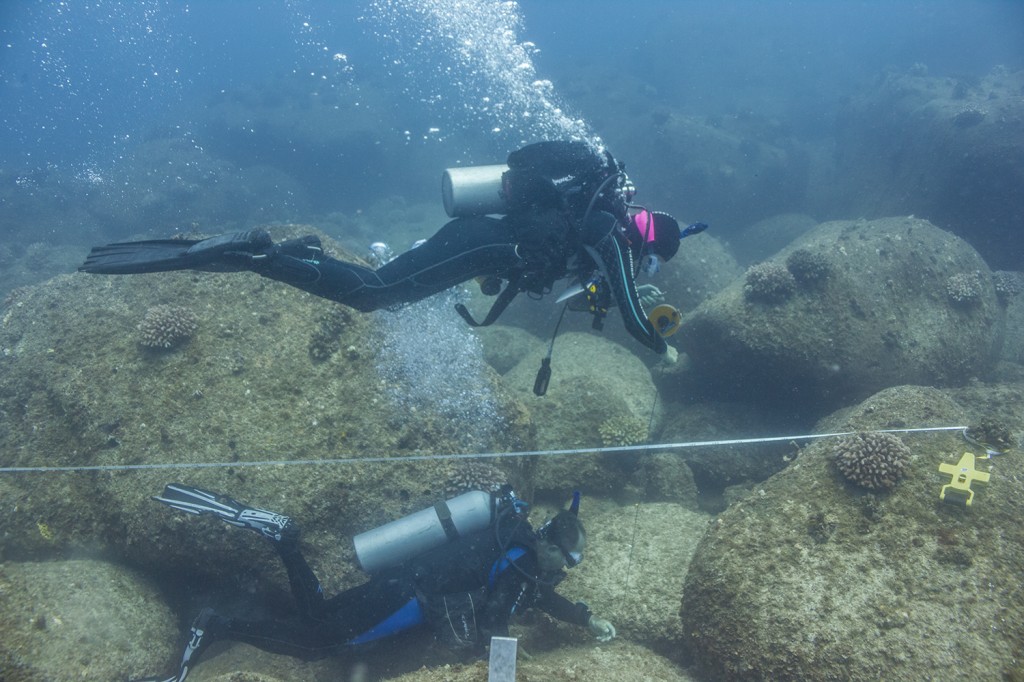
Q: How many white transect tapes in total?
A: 1